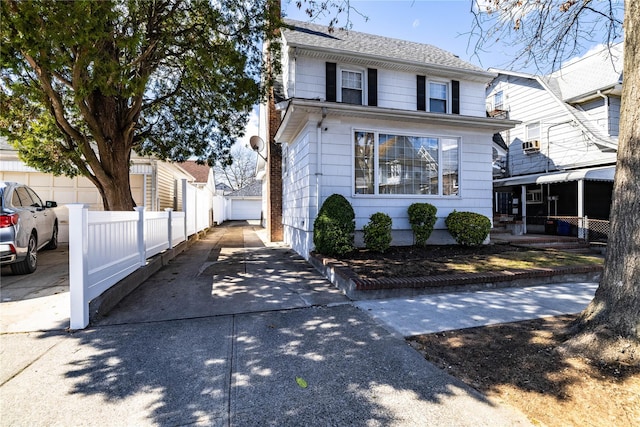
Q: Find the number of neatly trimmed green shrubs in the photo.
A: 4